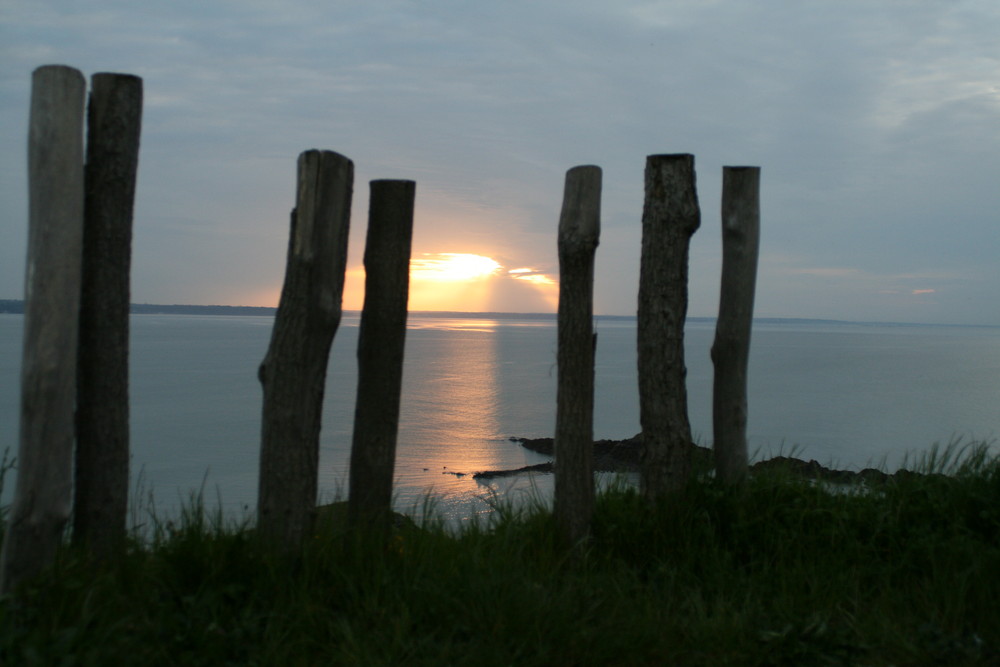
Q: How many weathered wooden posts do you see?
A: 7